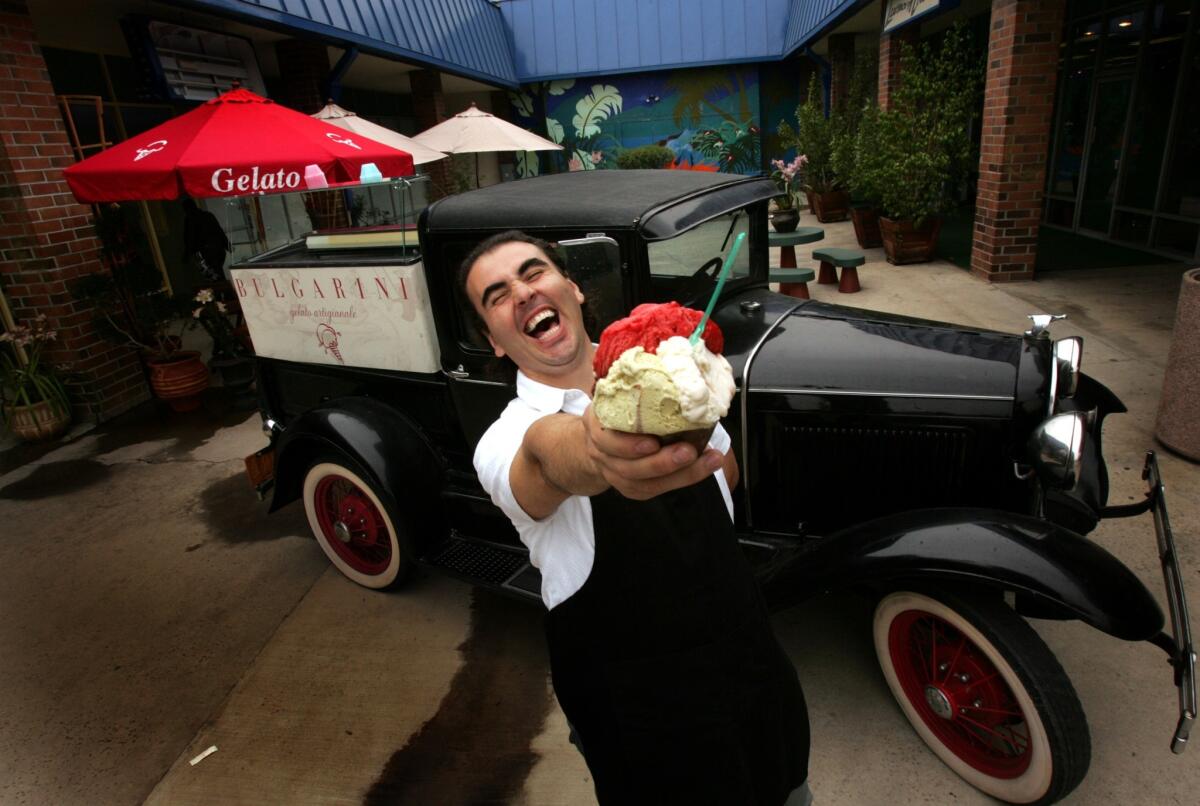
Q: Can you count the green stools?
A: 2